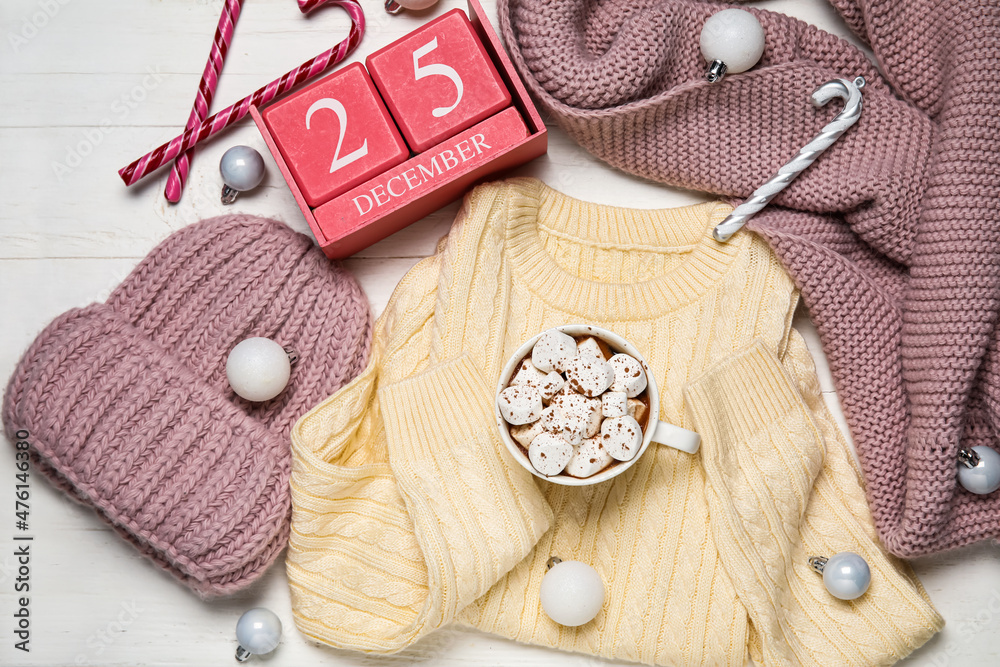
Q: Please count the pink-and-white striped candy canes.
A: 2